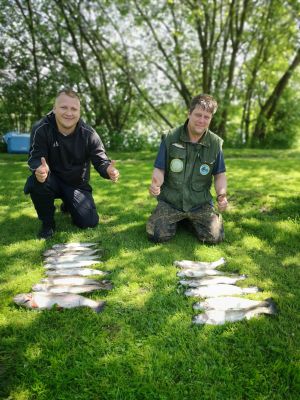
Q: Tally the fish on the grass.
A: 14